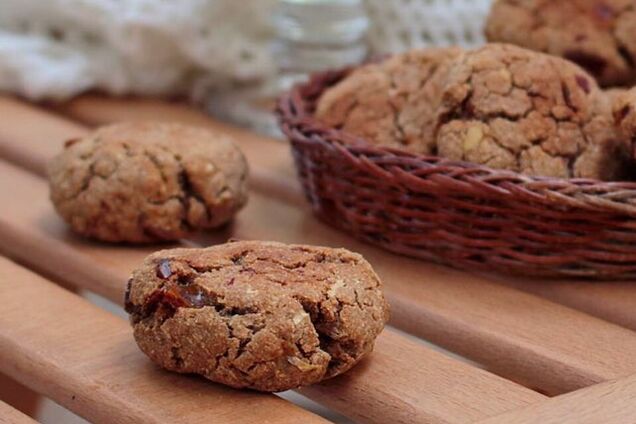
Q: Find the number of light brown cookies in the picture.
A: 6